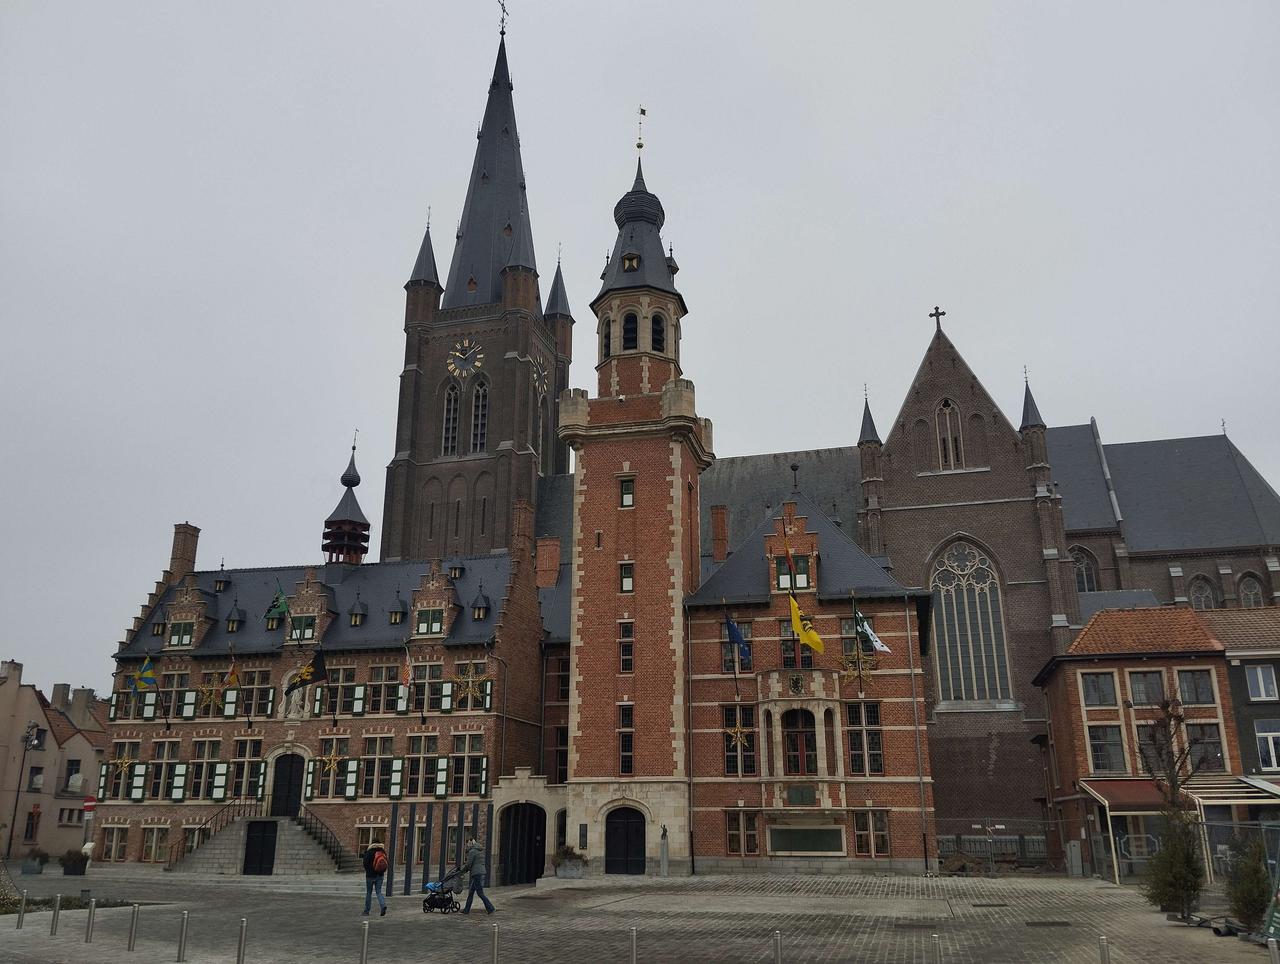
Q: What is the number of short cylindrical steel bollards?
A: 13